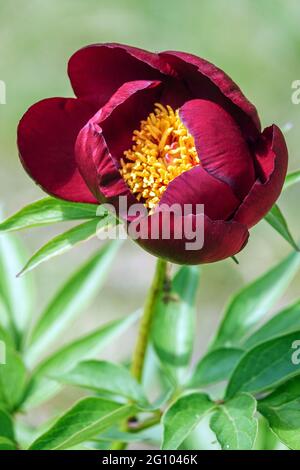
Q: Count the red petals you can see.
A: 8